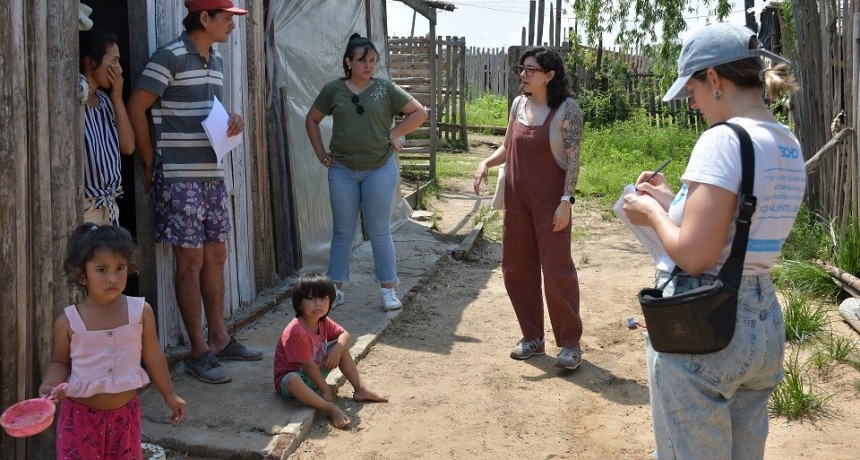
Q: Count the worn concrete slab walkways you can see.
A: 1